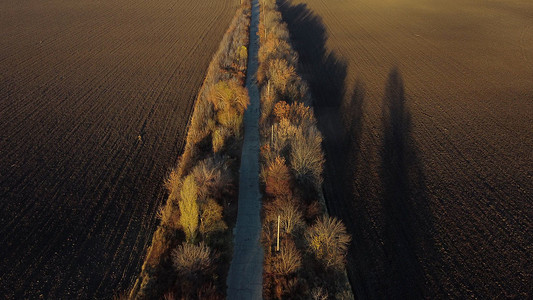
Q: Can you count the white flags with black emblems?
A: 0